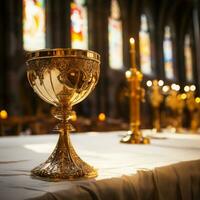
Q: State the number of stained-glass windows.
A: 6